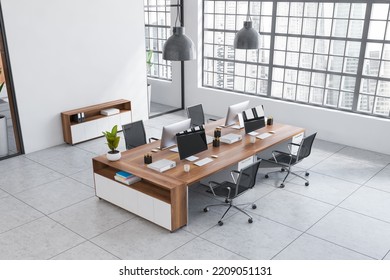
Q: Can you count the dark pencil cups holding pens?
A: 4